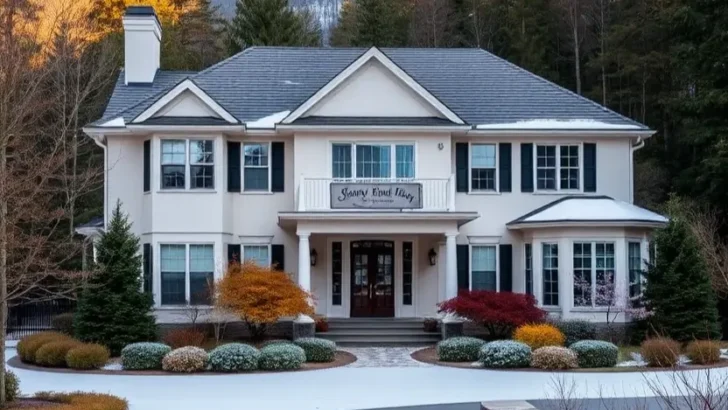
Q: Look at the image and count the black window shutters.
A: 12